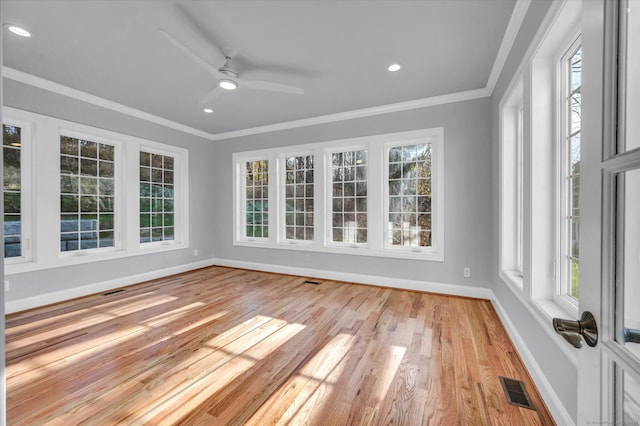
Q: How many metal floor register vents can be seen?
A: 3